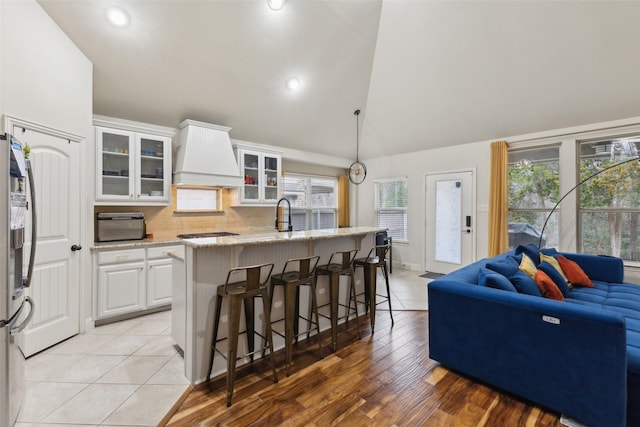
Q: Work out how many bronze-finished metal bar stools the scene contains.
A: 4